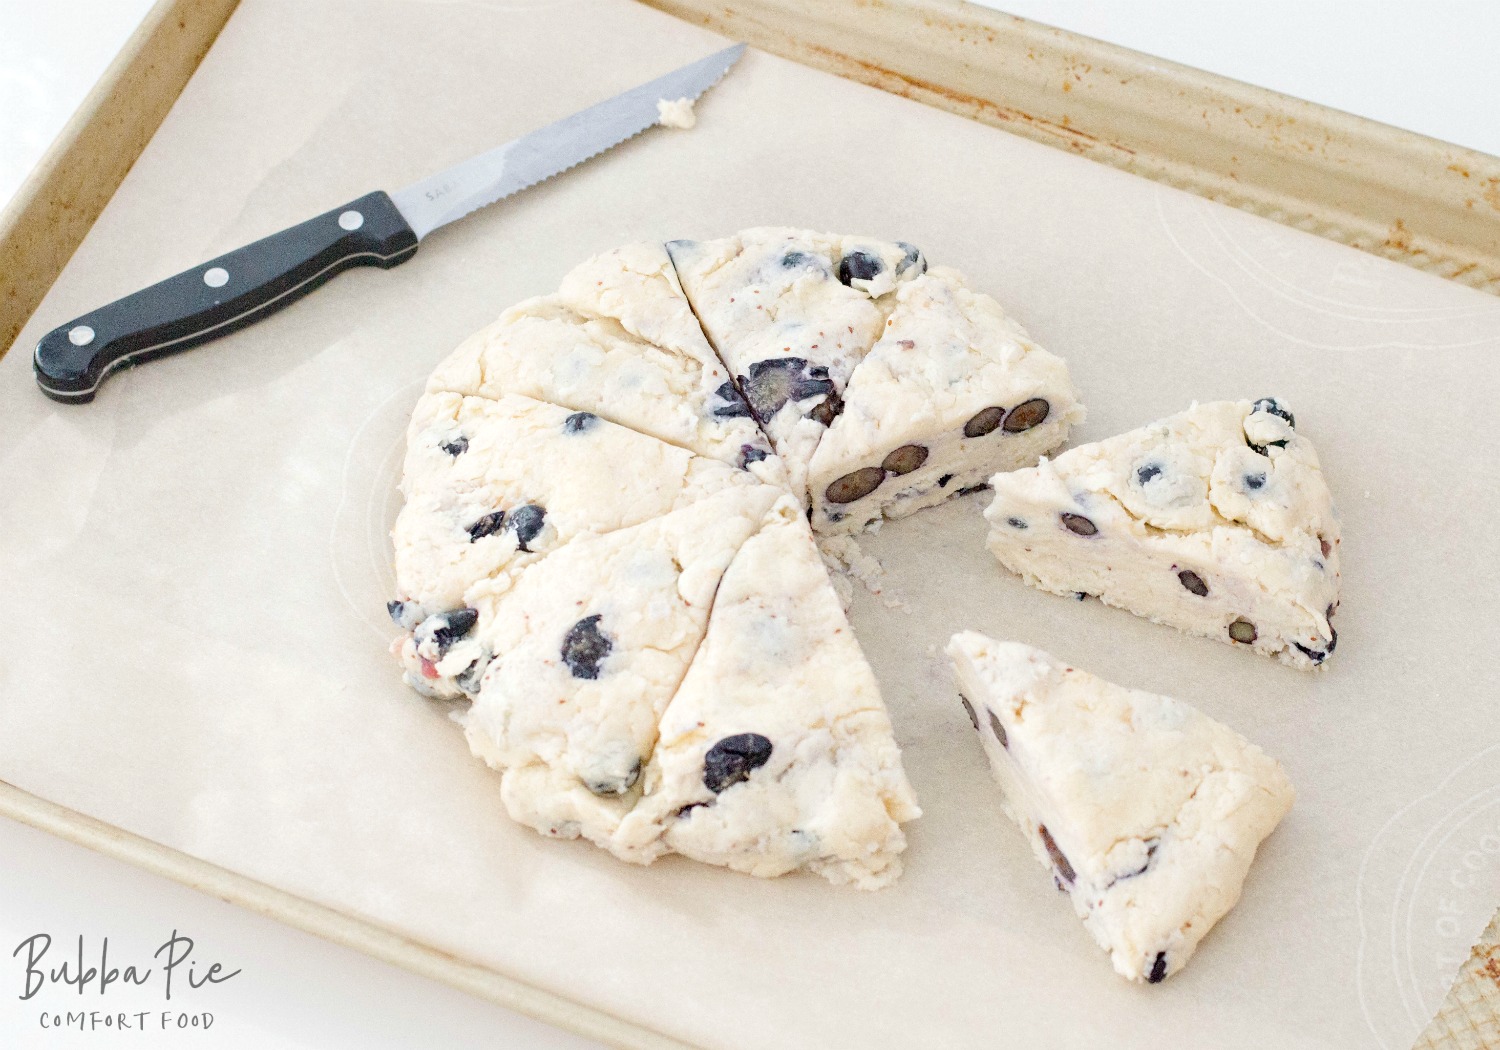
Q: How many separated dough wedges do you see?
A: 2